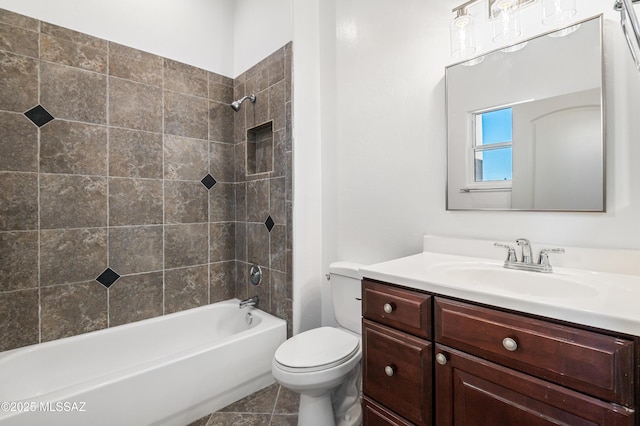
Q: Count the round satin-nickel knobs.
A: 4